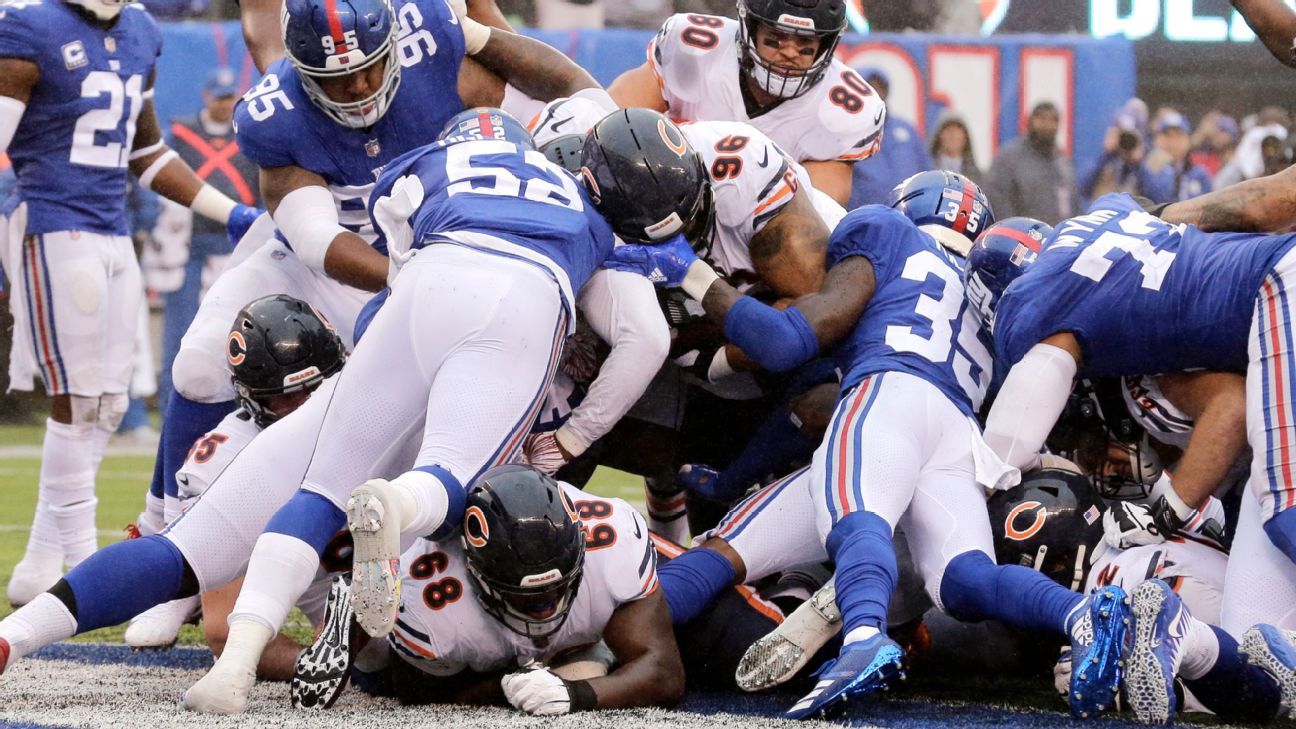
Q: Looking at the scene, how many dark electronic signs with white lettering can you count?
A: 1